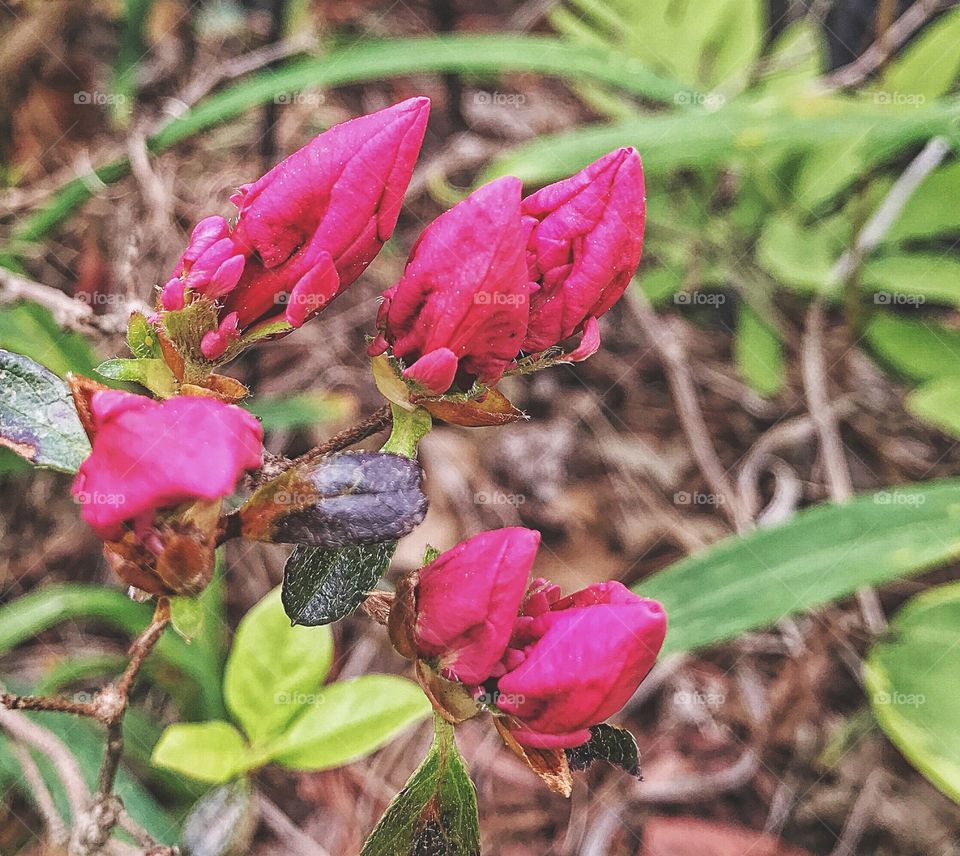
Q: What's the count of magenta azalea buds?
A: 6